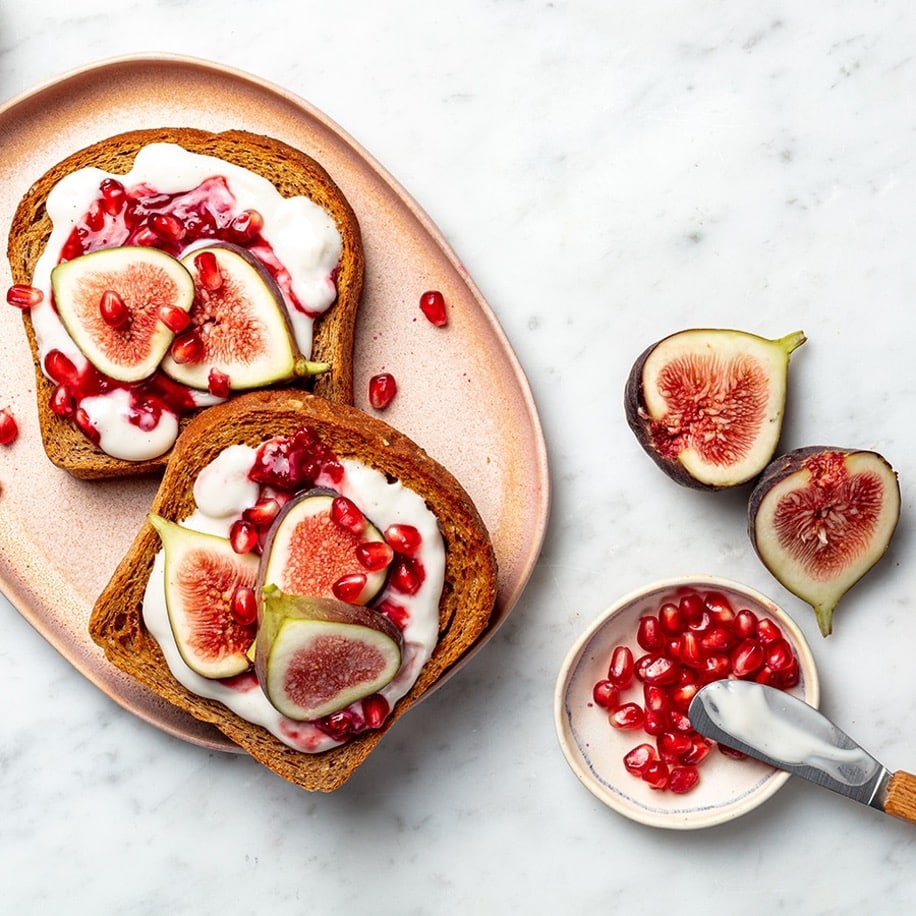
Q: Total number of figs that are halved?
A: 2